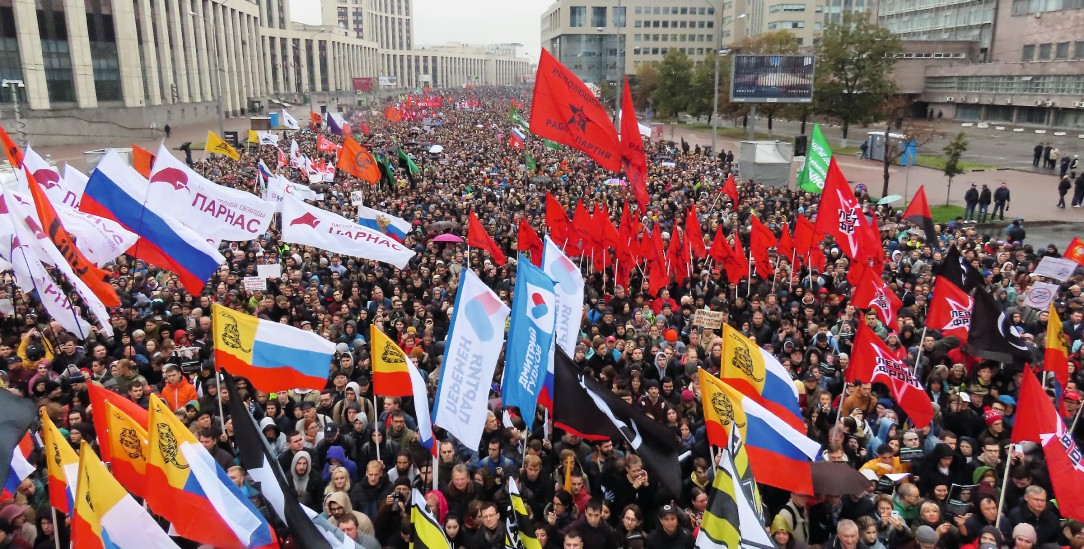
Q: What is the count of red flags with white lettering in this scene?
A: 5